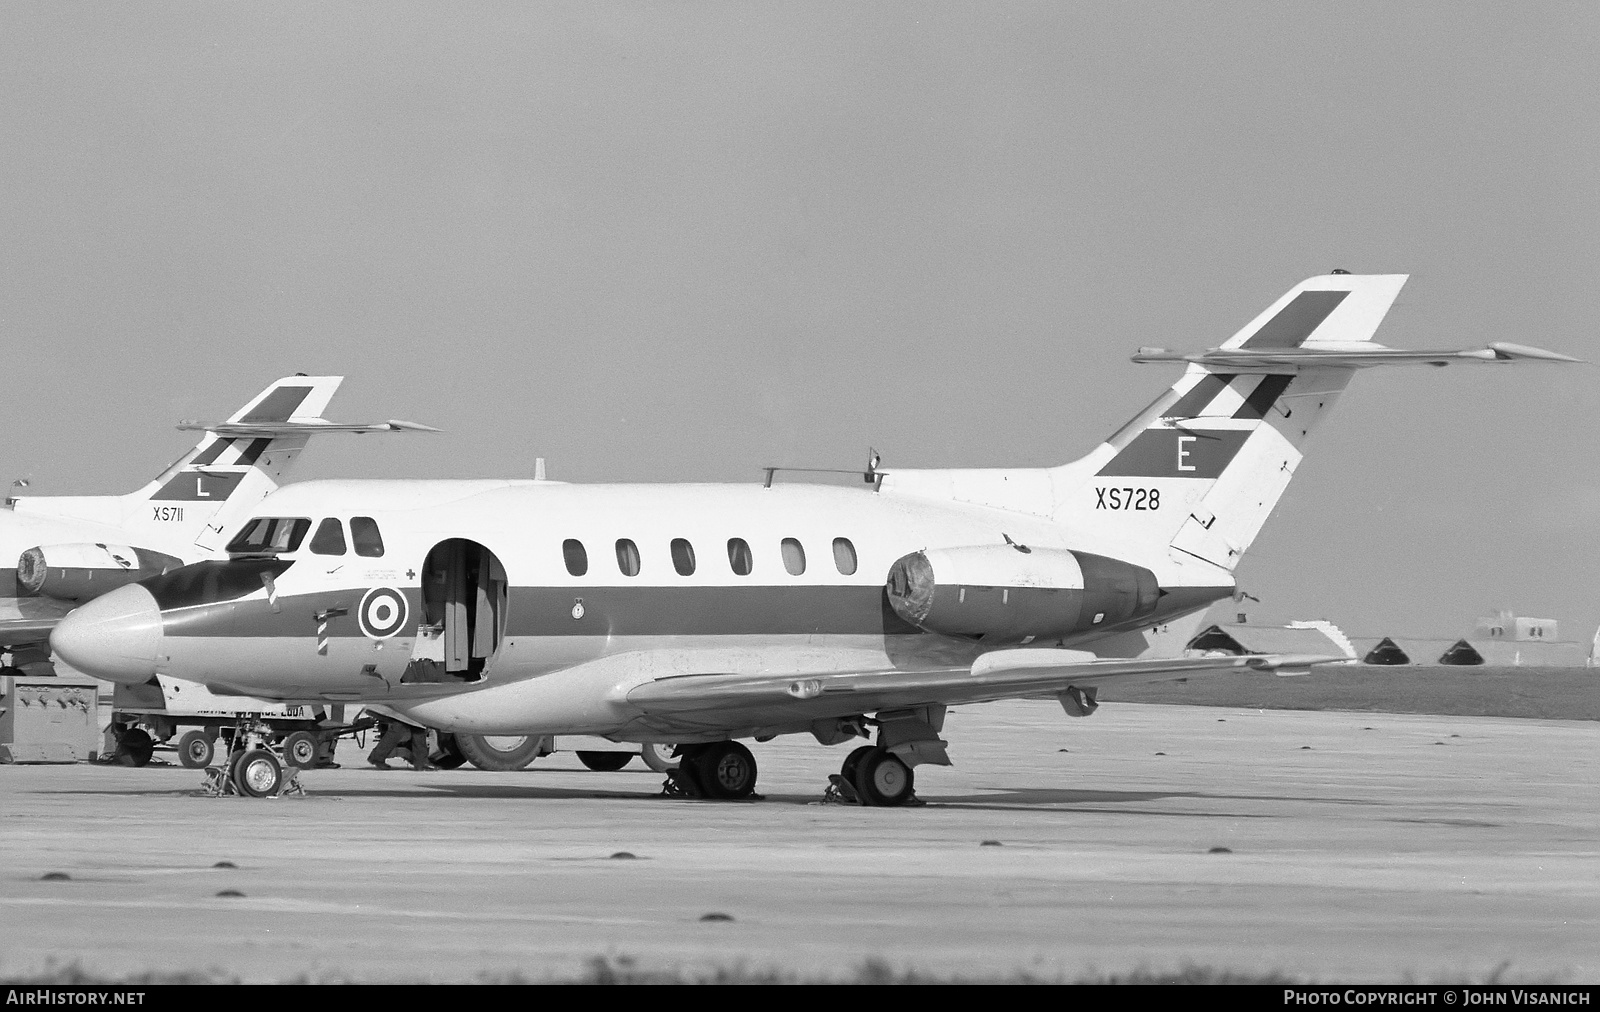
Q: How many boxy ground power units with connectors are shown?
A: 1